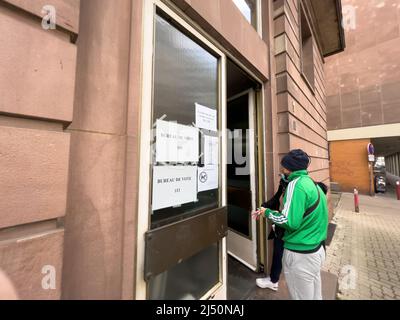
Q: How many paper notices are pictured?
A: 5